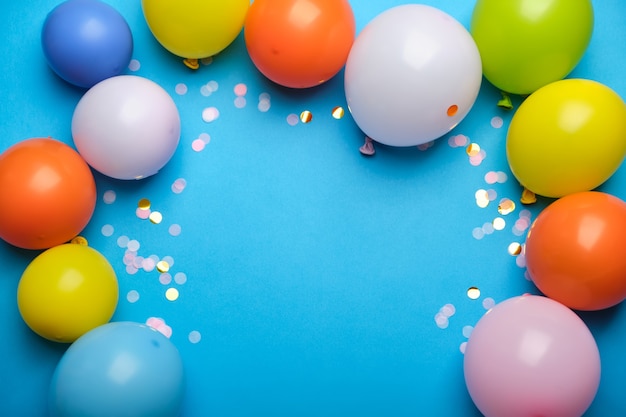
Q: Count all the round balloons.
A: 12